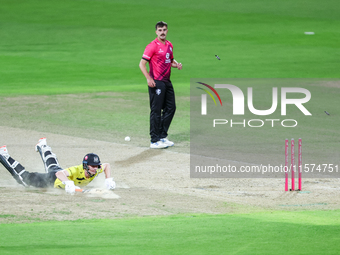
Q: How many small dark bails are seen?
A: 2